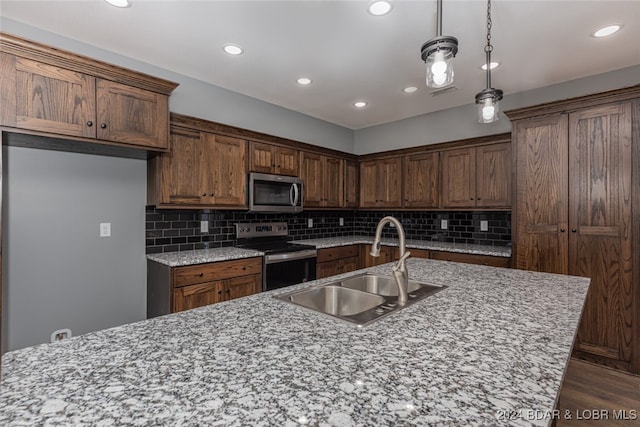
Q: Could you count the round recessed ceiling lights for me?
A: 8